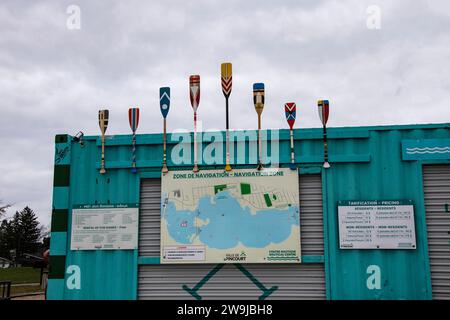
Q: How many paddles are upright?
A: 8